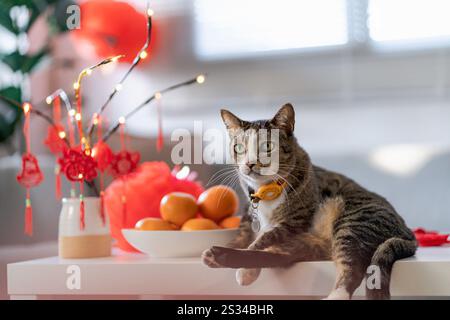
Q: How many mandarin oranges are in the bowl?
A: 5